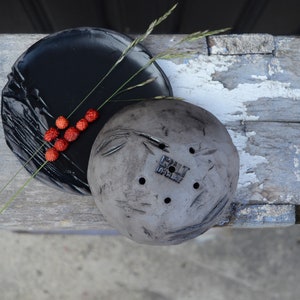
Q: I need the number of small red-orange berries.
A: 7